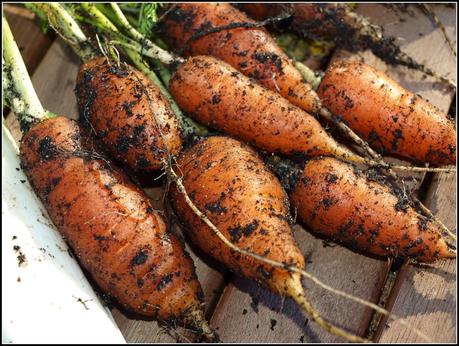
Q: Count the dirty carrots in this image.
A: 8